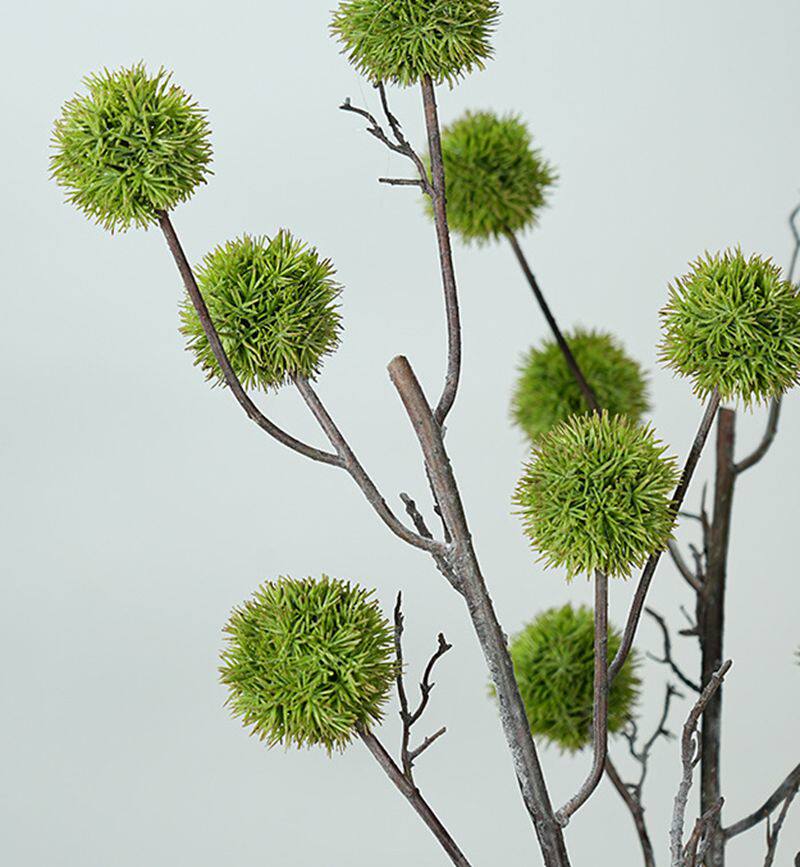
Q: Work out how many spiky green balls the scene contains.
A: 9